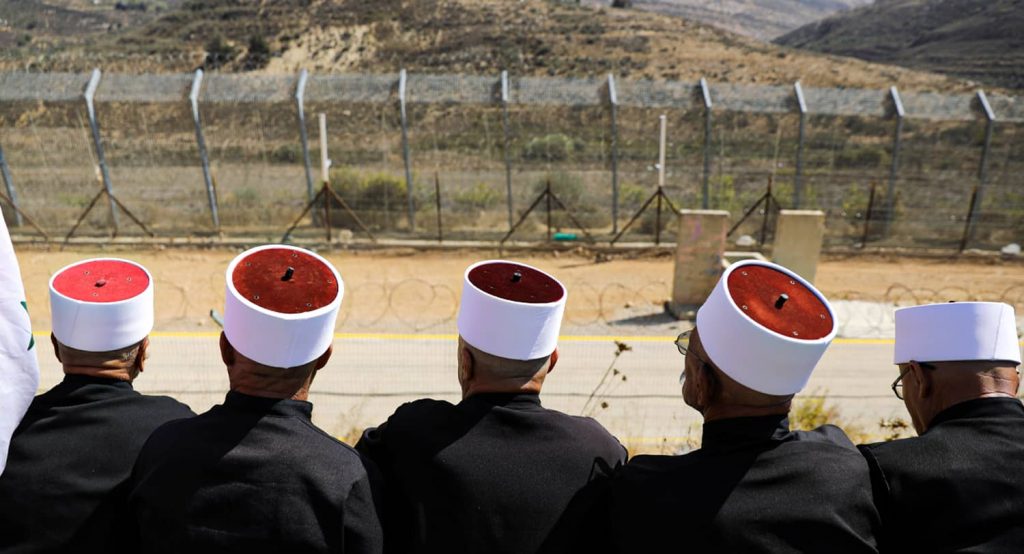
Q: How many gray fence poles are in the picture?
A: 11